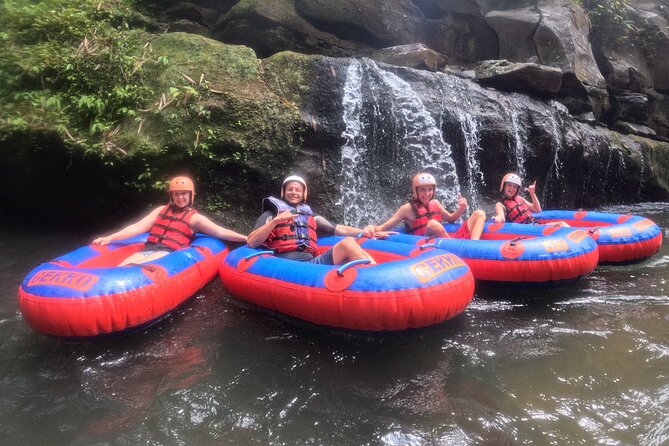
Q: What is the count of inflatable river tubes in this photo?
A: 4